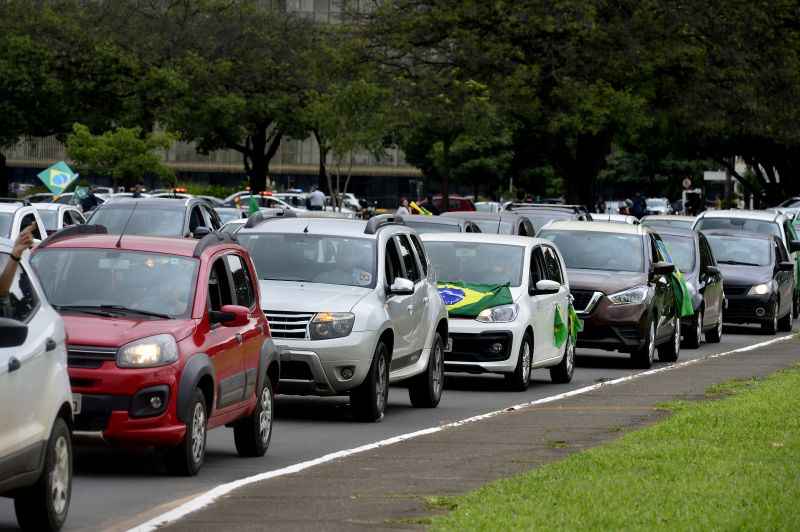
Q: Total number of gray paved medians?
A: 1